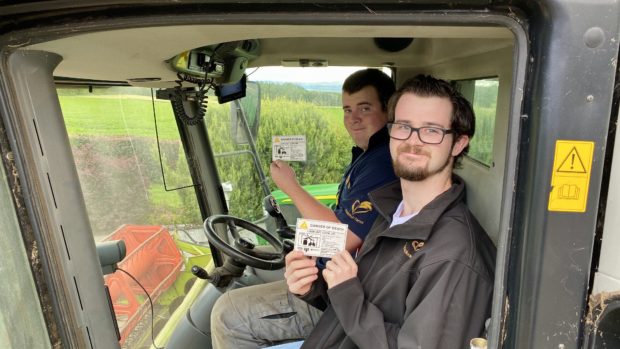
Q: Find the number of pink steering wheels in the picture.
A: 0